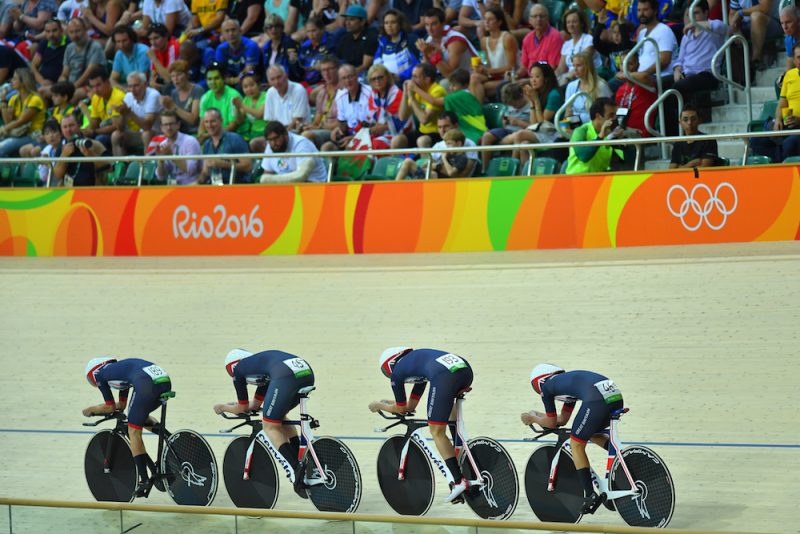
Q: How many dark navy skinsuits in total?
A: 4